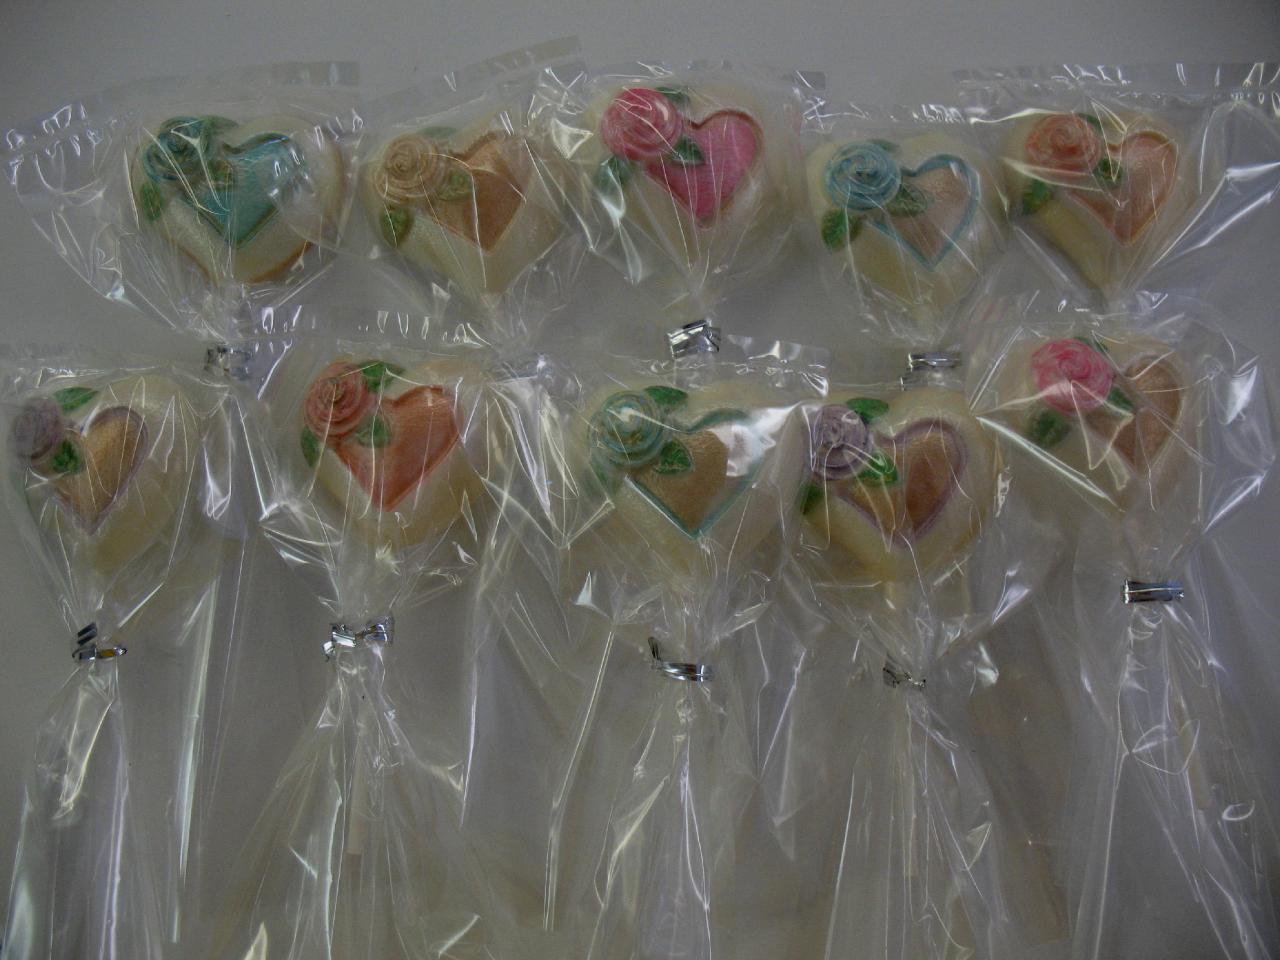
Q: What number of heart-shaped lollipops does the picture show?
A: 10